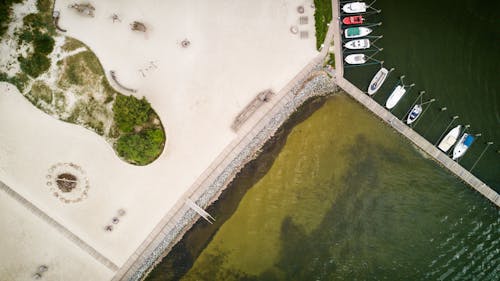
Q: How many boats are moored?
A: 10